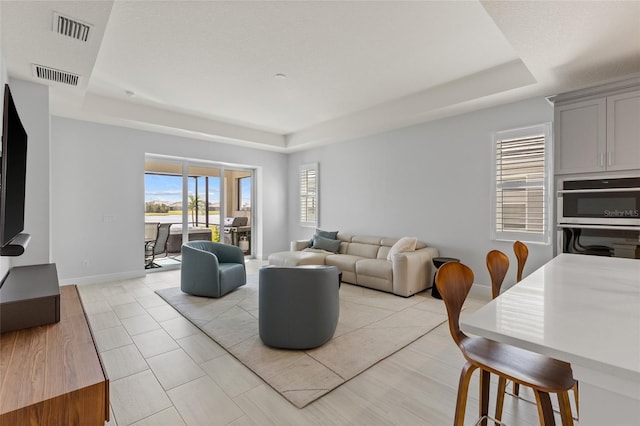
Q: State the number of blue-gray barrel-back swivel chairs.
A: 2